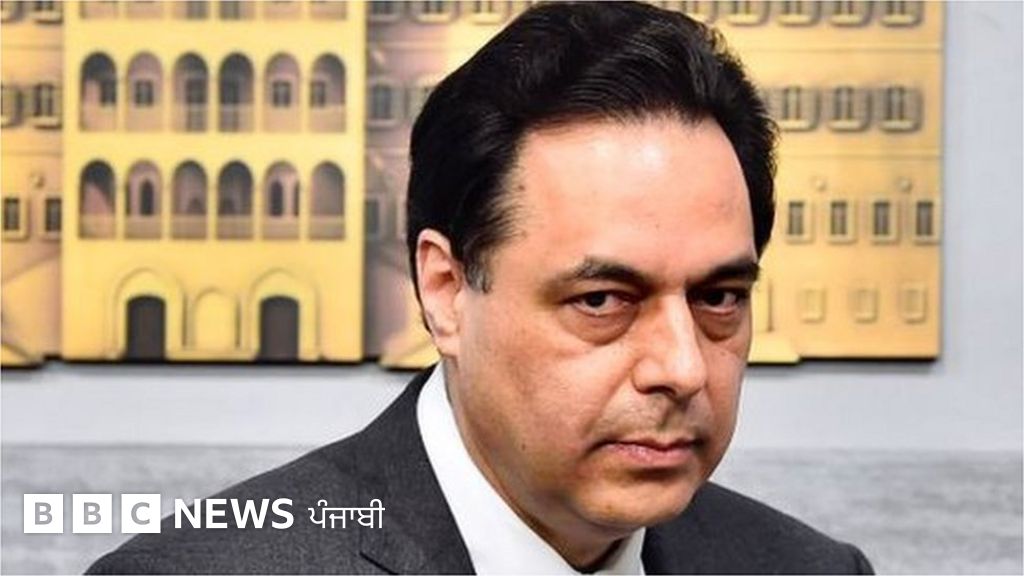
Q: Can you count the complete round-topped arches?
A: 15